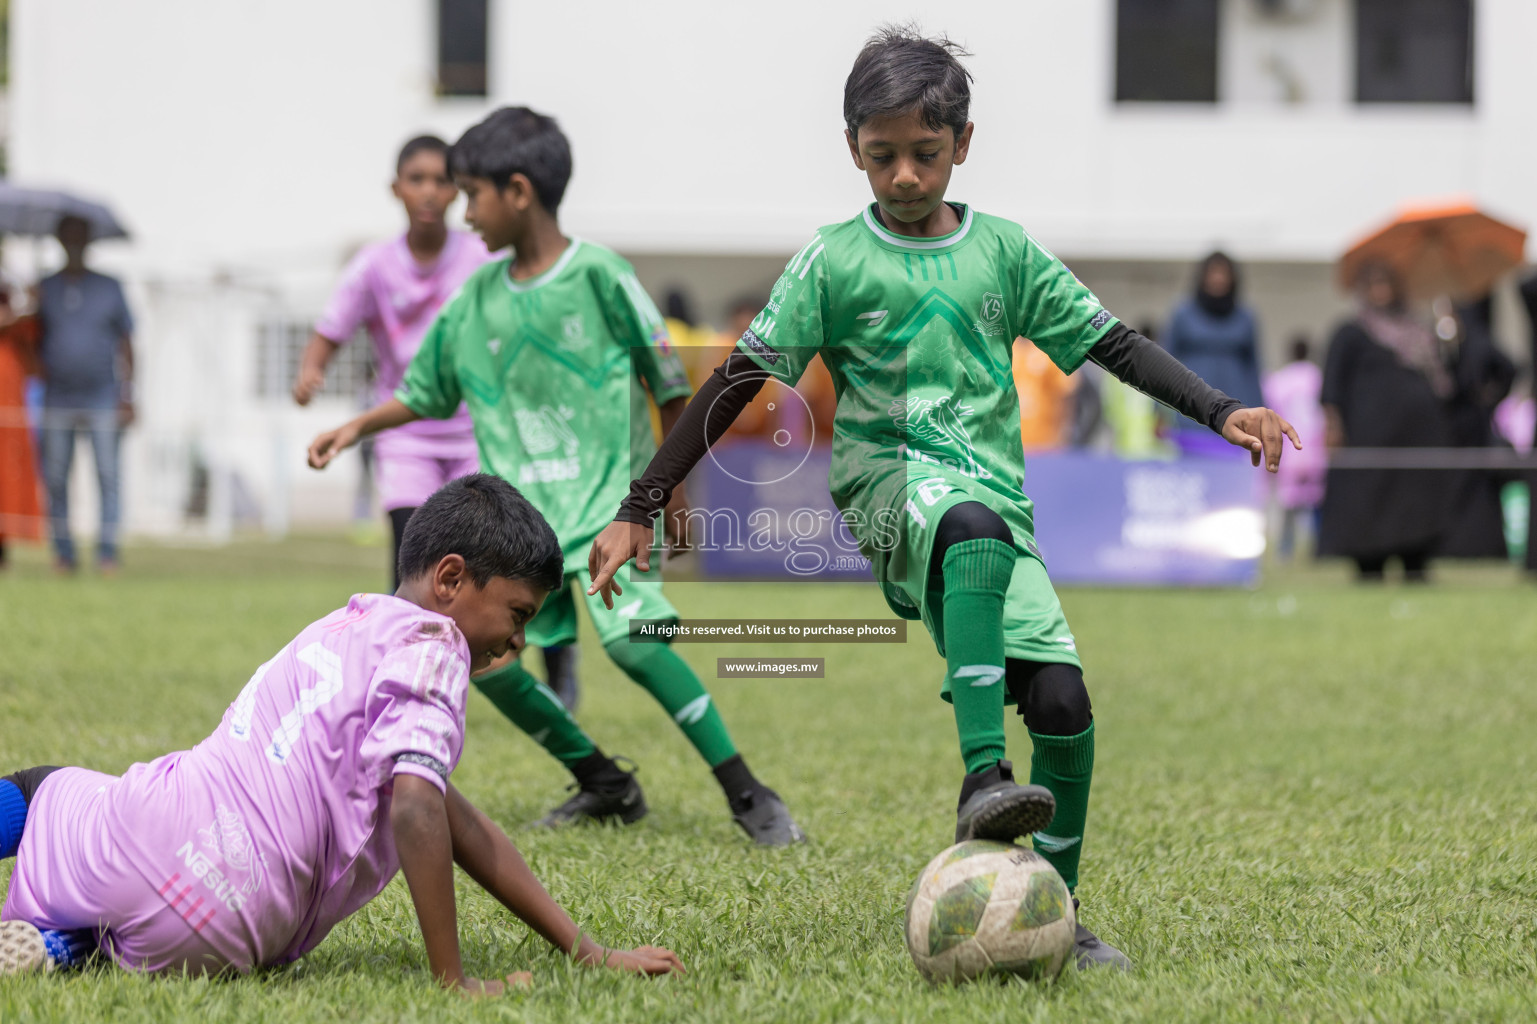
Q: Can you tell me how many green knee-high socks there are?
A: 4